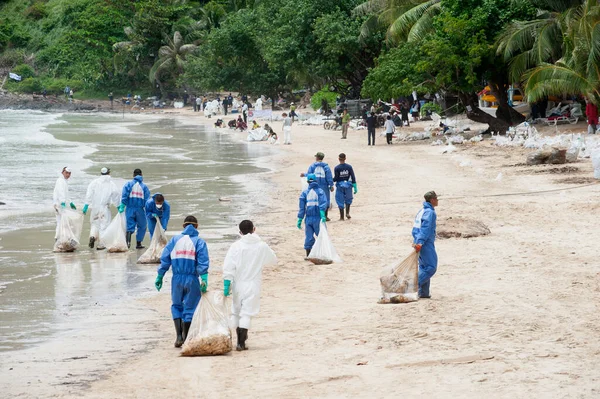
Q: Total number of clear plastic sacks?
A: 6